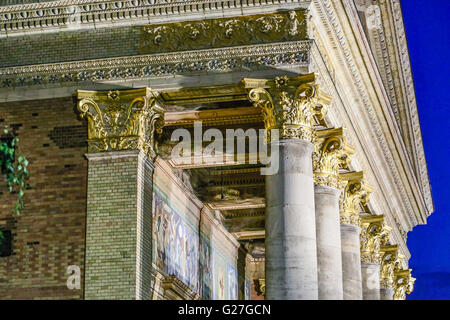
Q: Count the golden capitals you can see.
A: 7